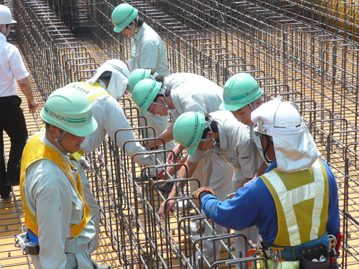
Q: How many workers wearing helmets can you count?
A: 9